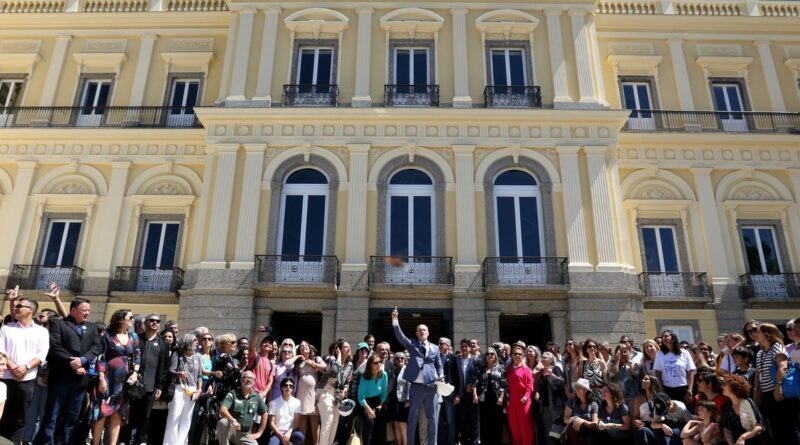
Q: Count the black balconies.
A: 12